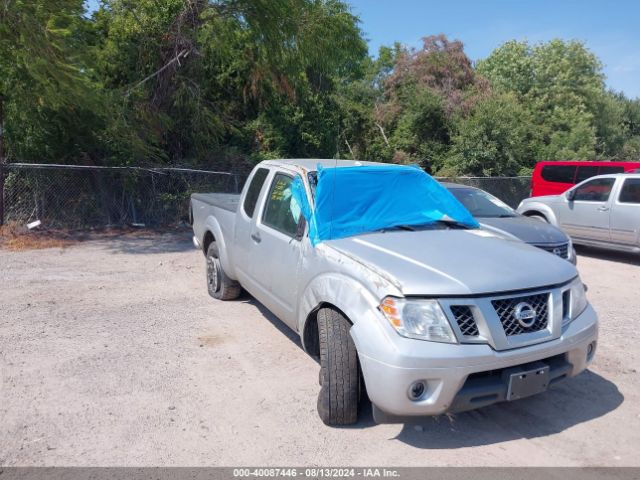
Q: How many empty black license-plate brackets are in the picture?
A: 1